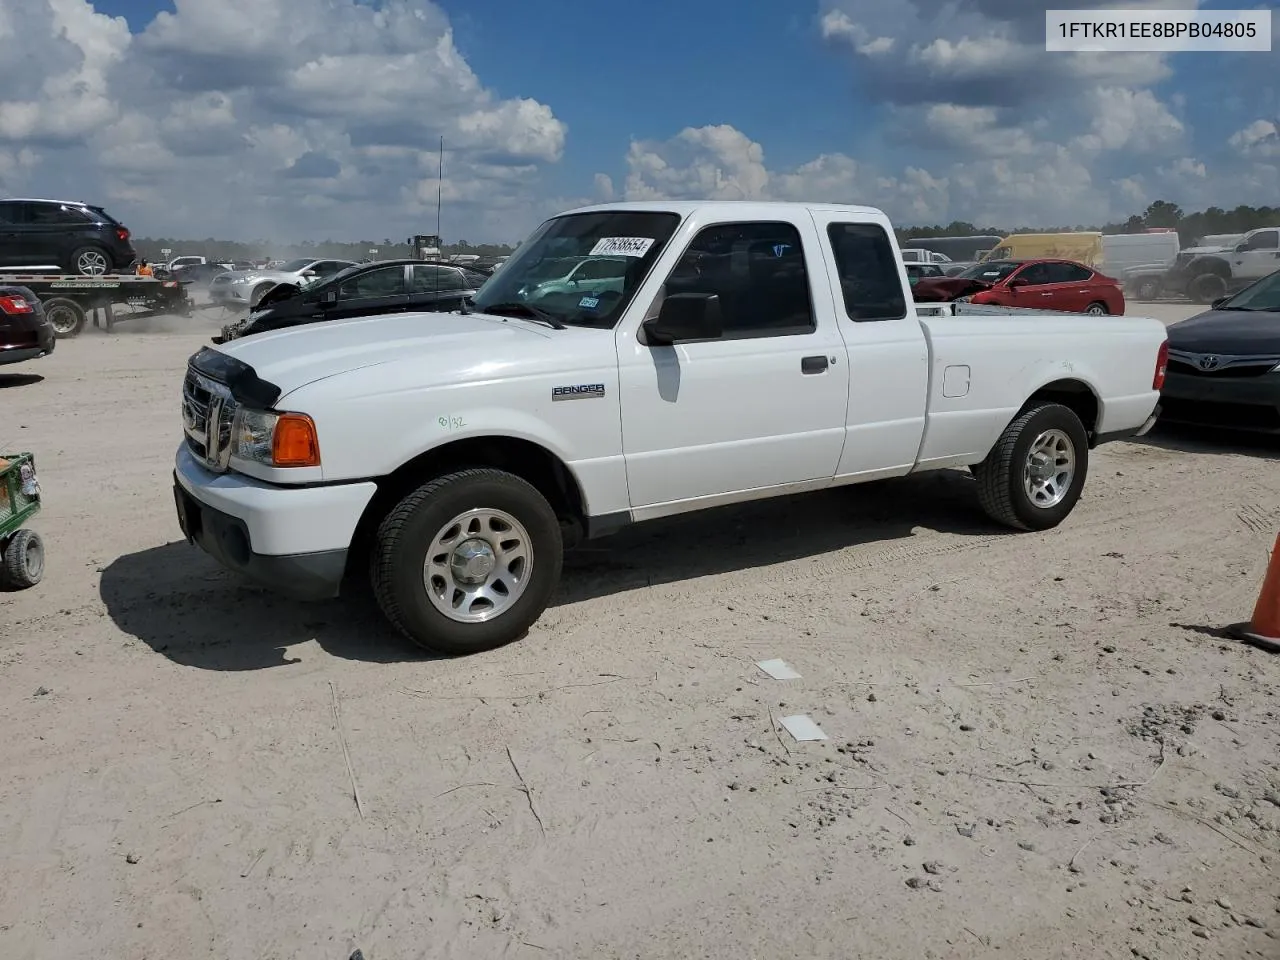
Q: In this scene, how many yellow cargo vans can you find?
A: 1